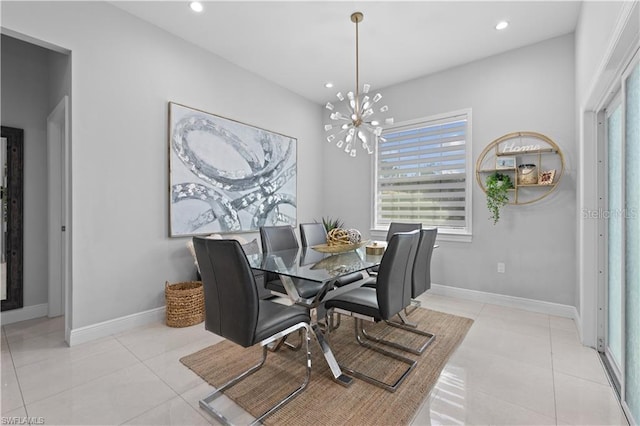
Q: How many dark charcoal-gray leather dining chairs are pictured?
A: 6